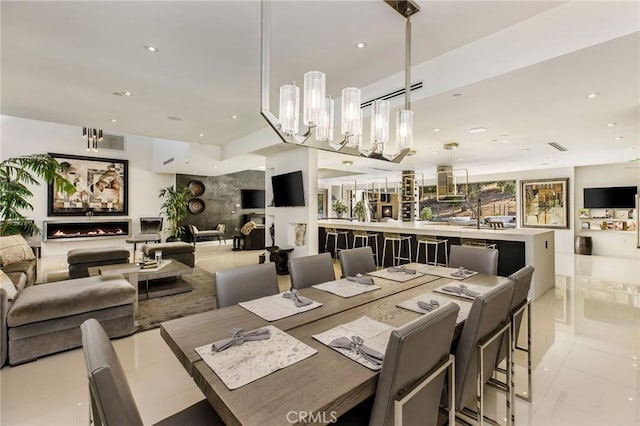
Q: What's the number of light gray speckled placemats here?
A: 8